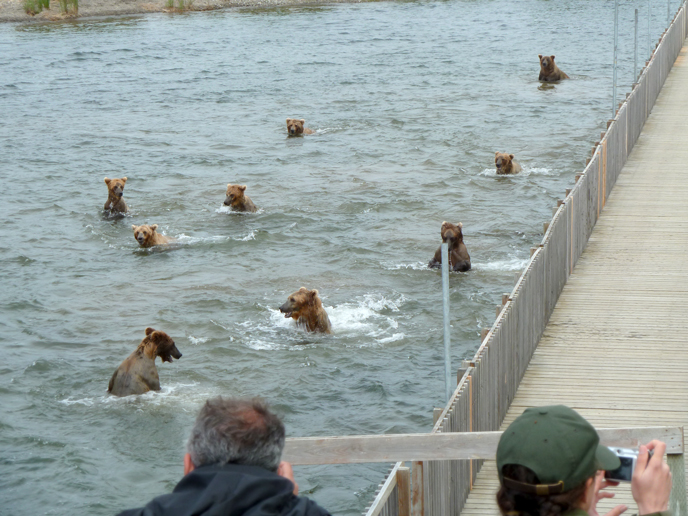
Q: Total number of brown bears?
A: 9